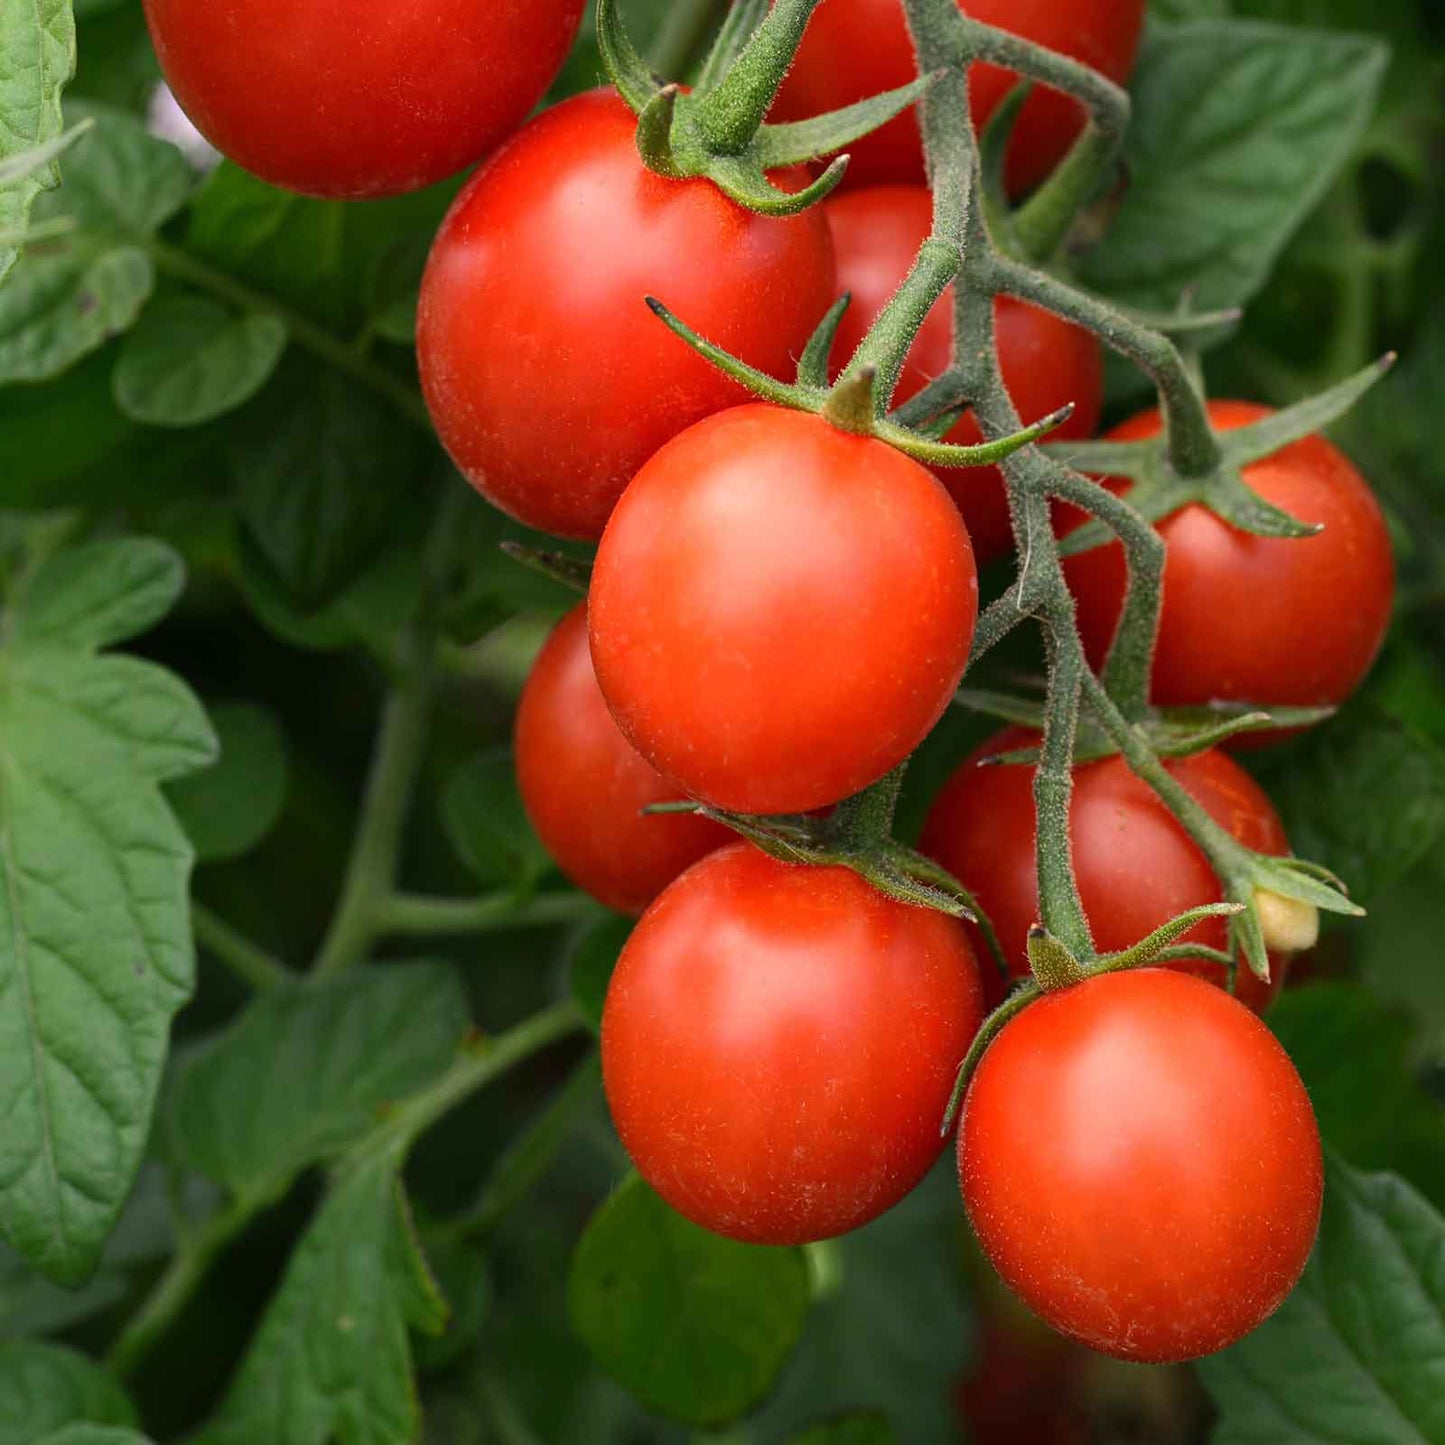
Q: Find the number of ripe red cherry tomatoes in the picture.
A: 10